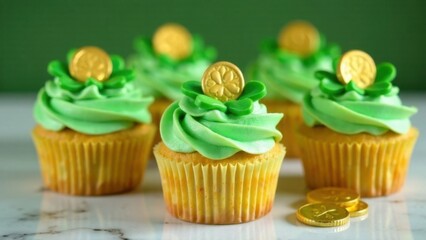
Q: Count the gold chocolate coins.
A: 8